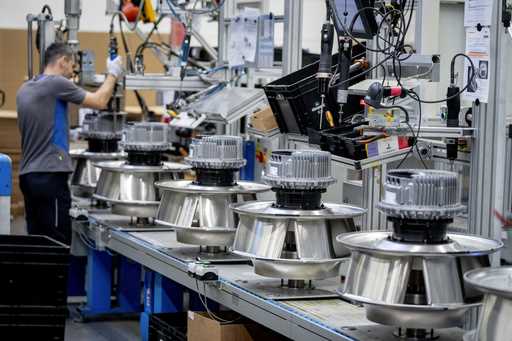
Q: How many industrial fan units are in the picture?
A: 6